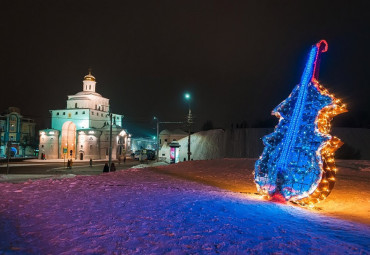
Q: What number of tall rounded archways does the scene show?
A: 1